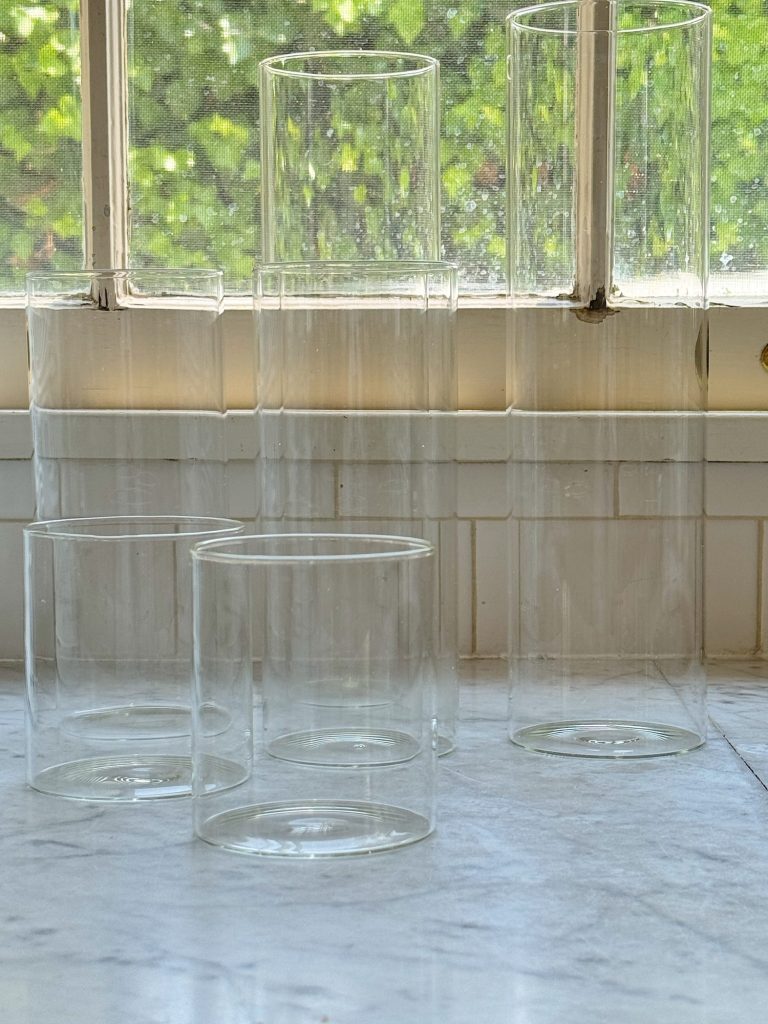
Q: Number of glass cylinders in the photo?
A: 6